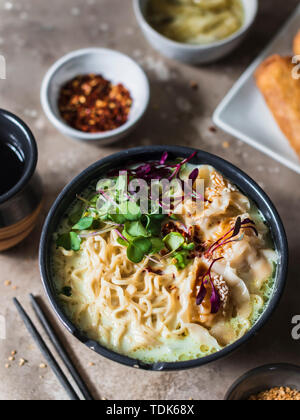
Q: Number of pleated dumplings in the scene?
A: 3